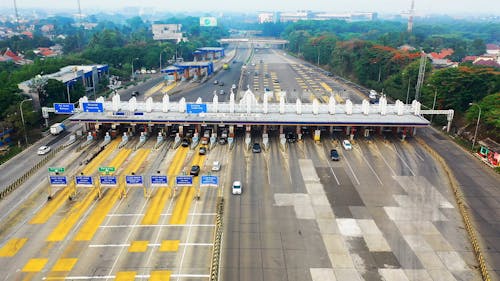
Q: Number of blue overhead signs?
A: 10